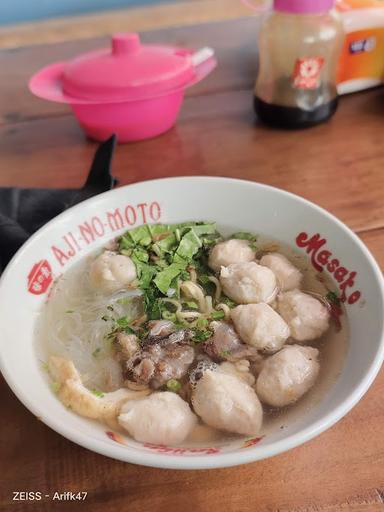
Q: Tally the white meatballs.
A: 9